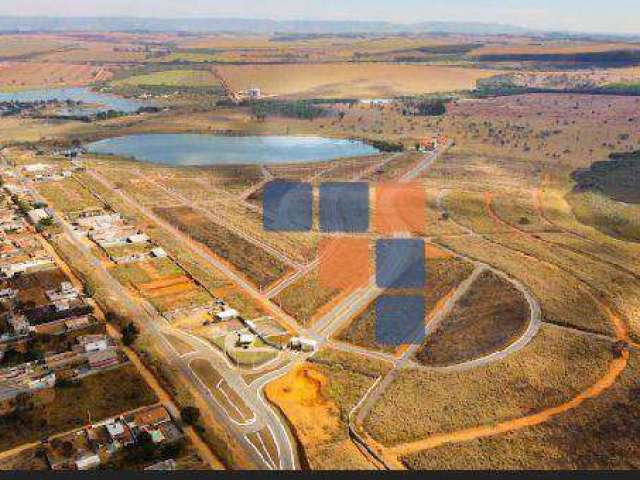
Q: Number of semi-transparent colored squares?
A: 6